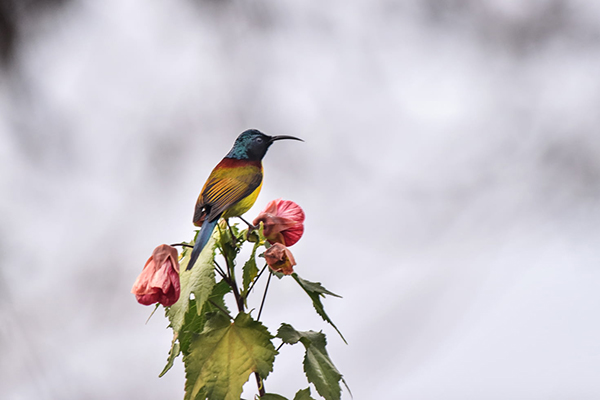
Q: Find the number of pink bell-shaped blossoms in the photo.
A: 3